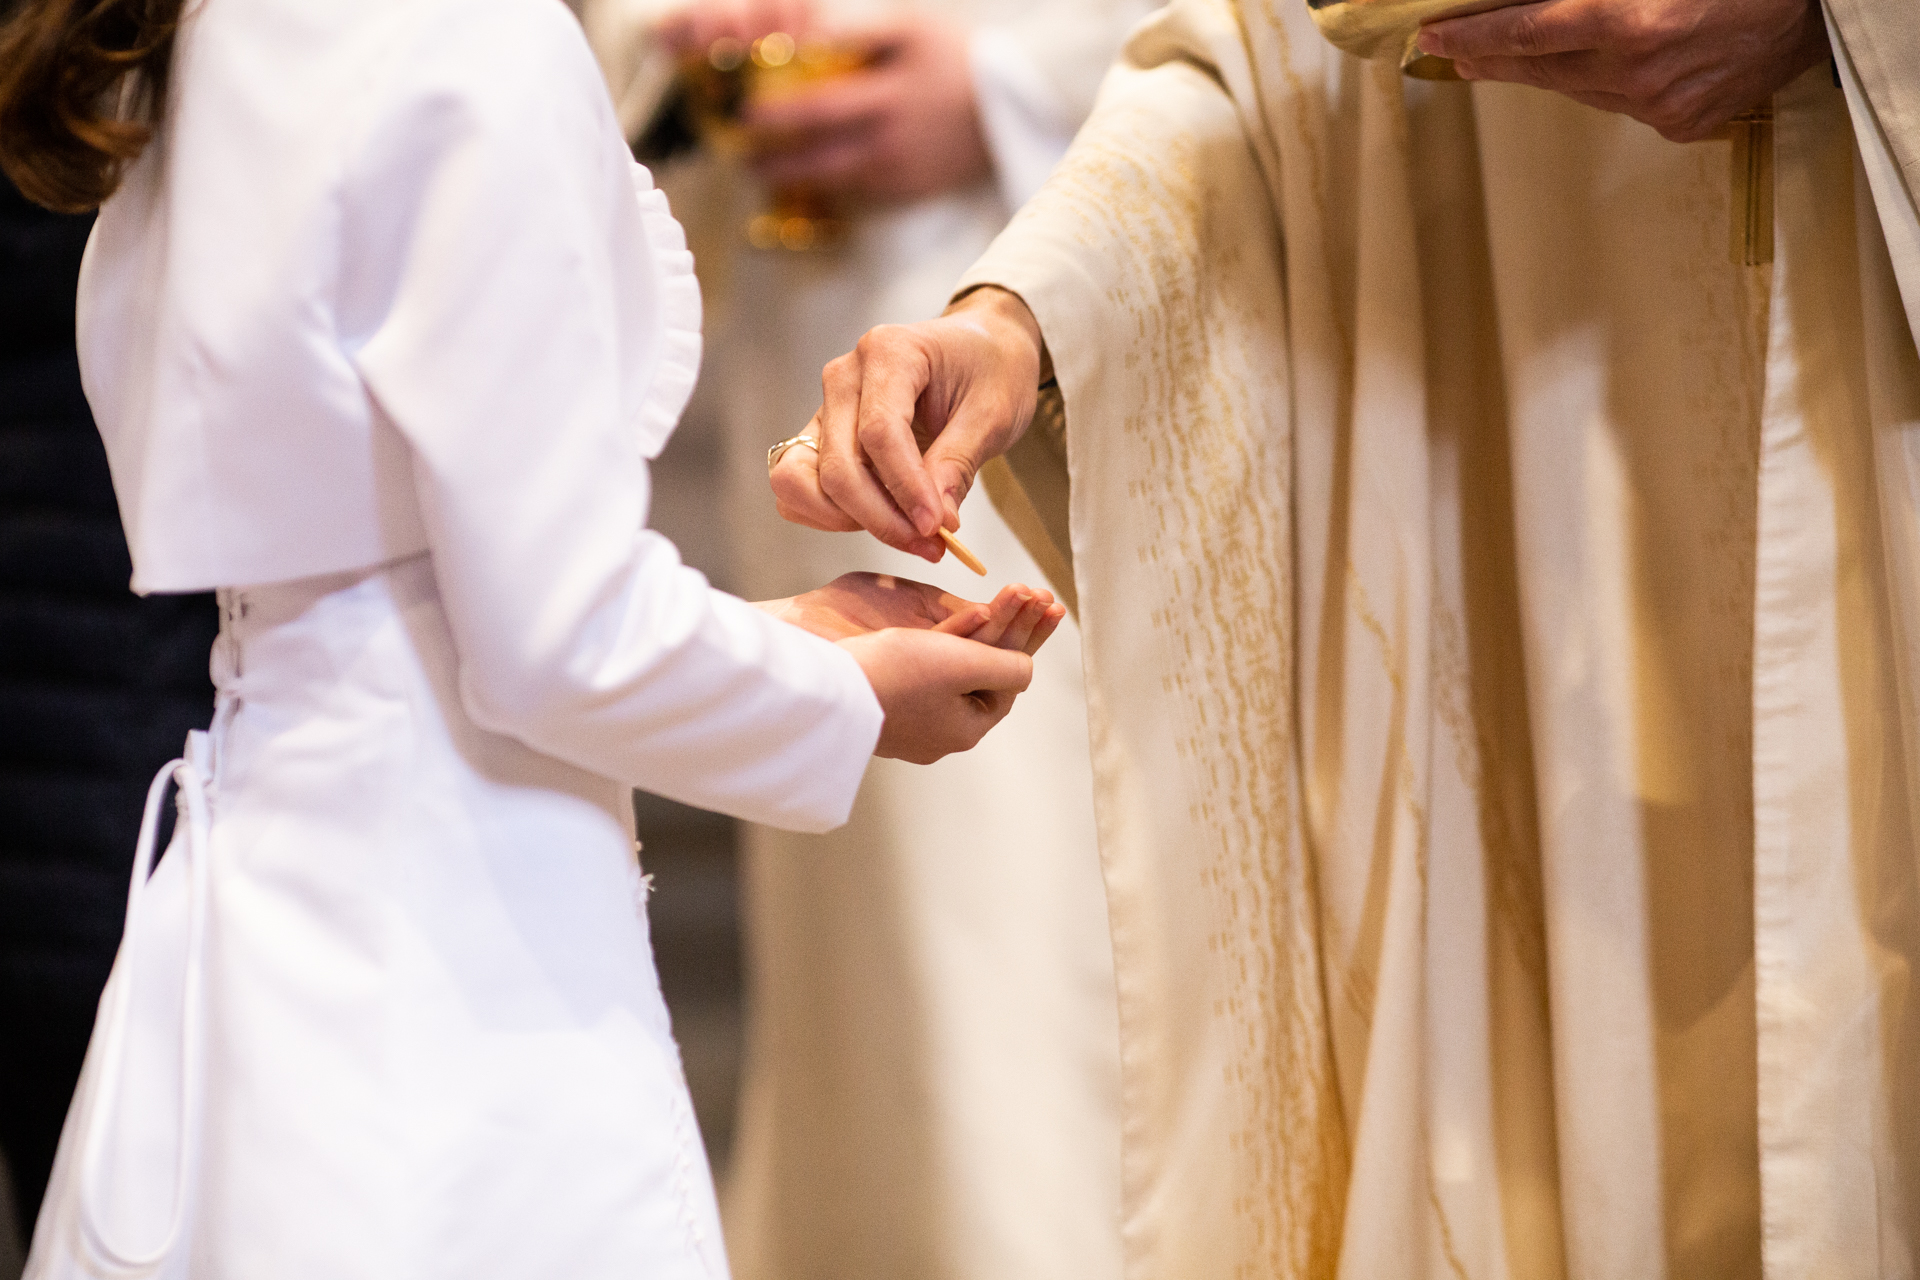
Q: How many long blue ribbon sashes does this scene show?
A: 0